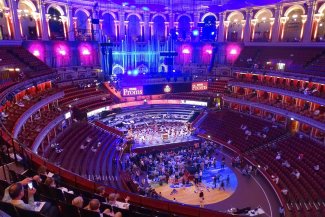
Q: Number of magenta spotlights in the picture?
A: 6